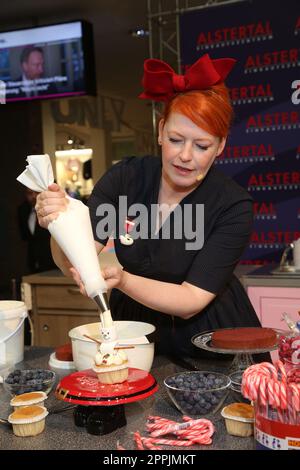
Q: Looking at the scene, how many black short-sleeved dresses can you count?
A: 1